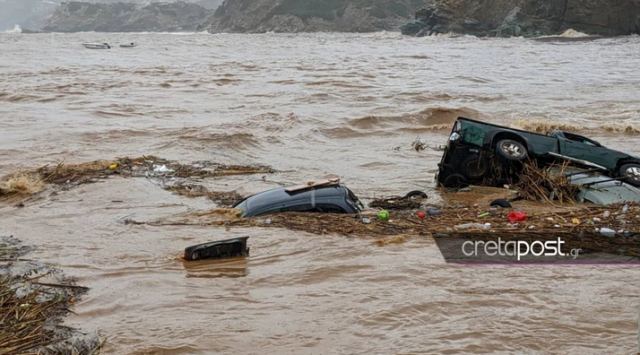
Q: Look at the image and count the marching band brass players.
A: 0